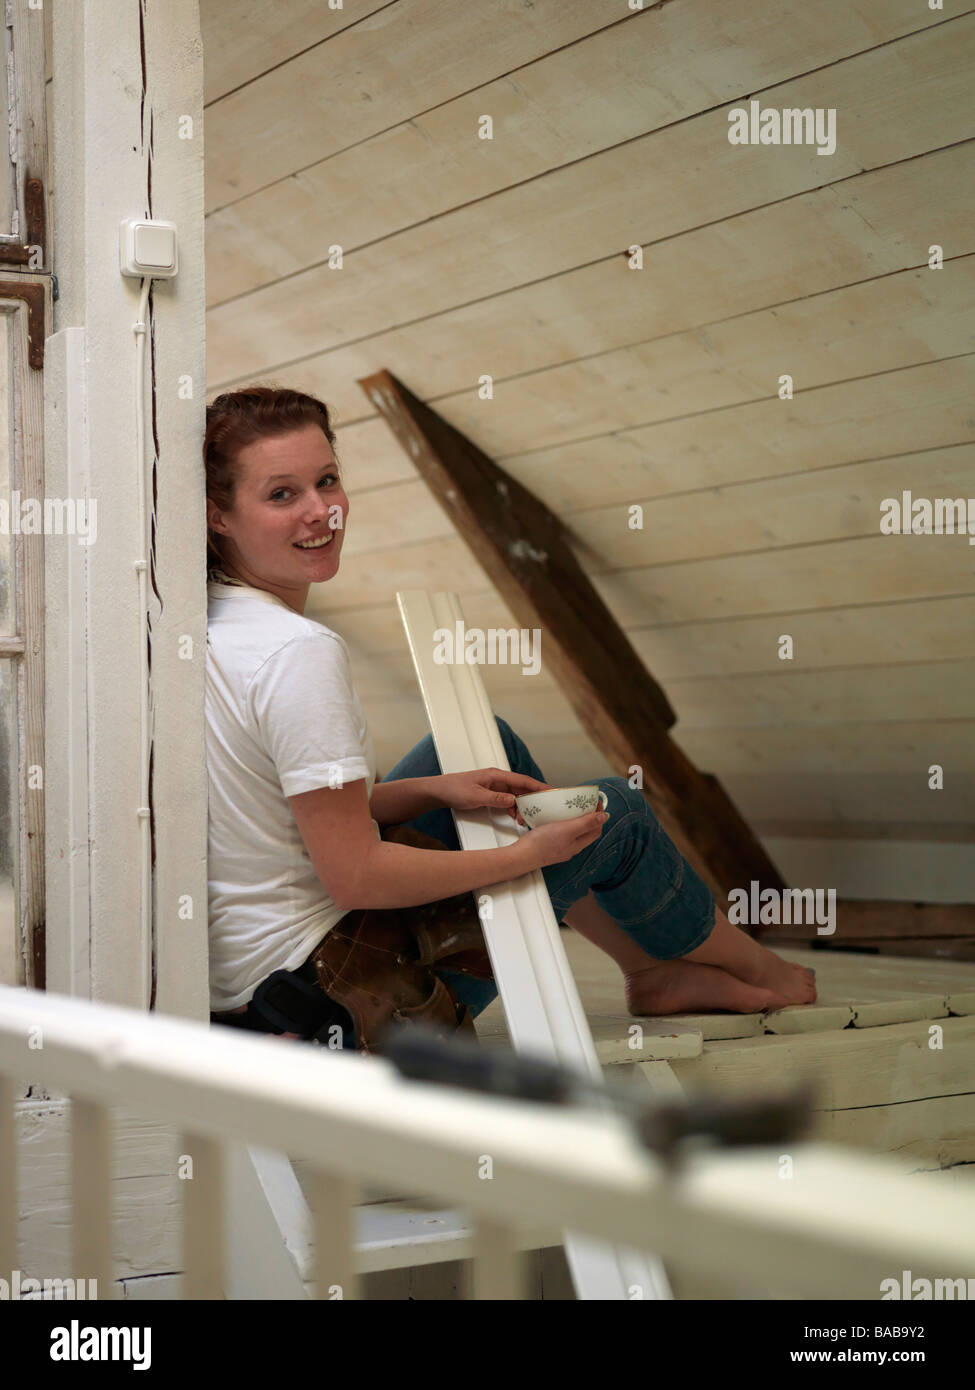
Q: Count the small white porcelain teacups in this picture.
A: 1